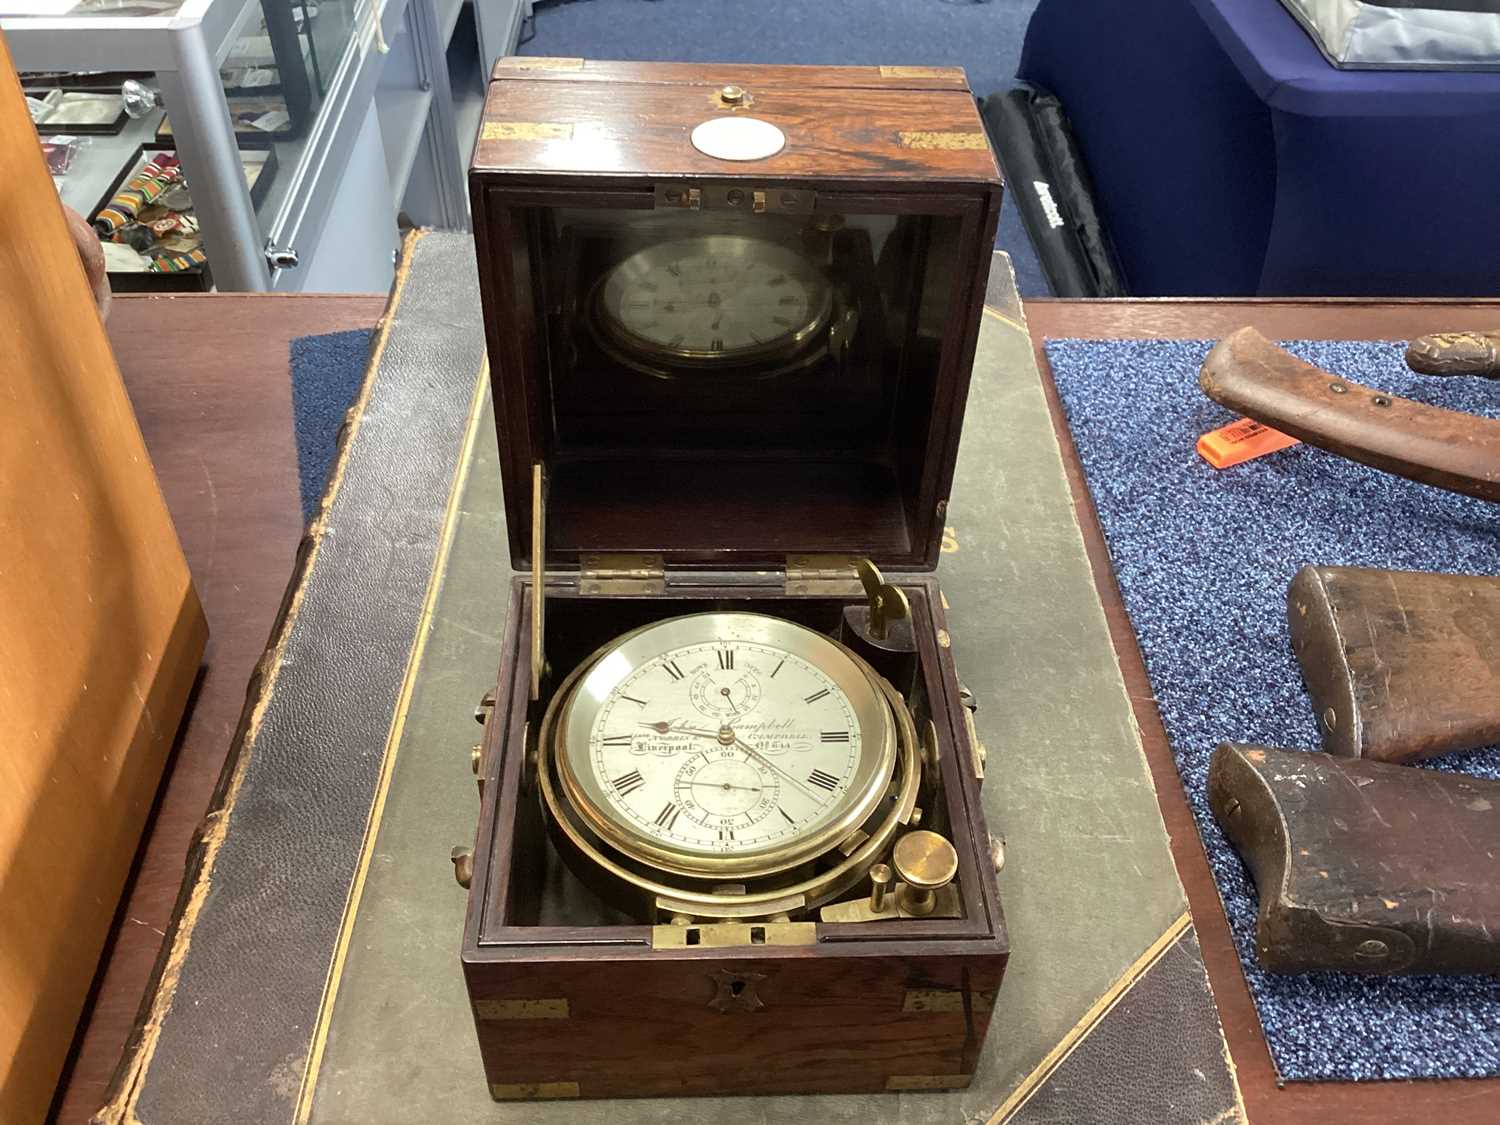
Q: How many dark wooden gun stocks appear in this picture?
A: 2